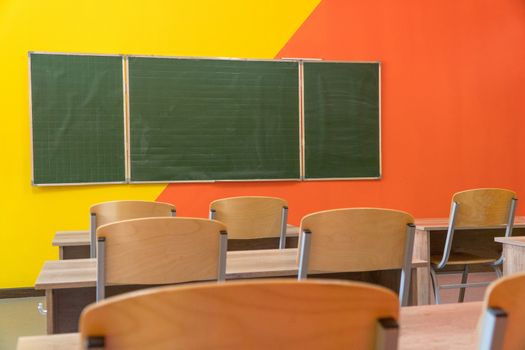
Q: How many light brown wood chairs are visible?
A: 7